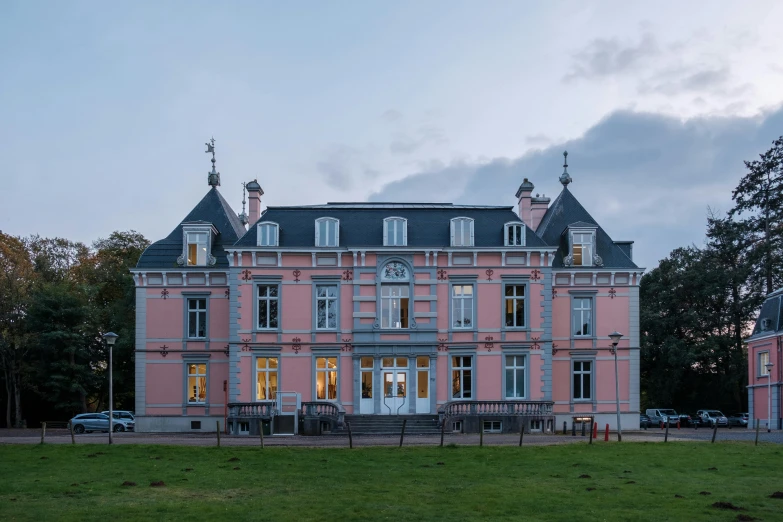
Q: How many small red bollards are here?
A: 4